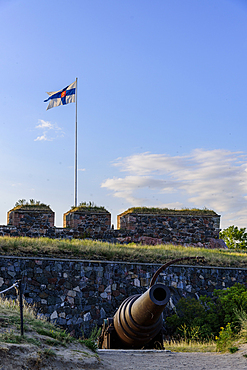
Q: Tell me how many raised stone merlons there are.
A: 3